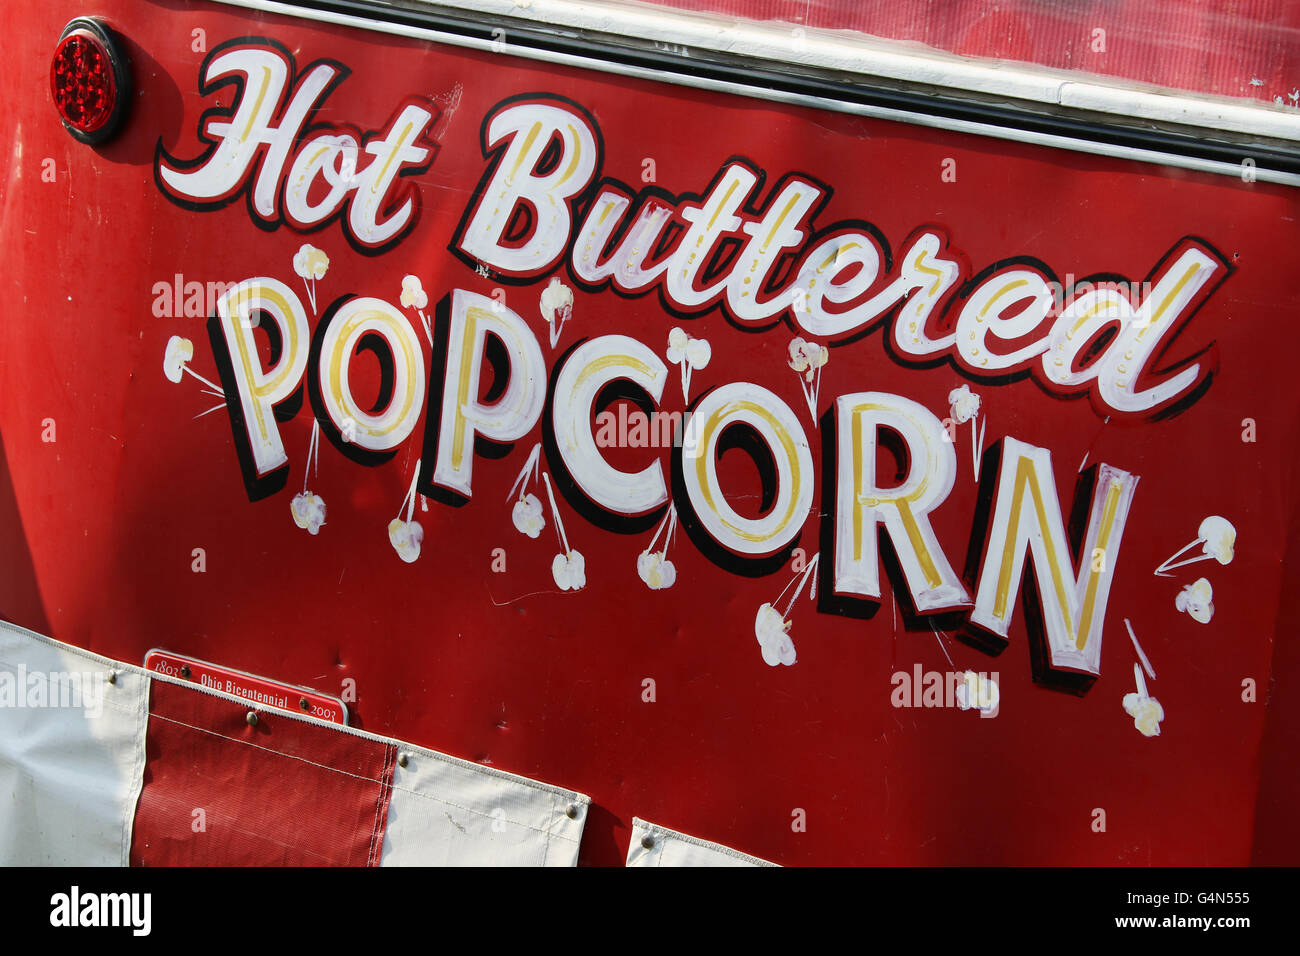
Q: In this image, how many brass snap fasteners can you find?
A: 5